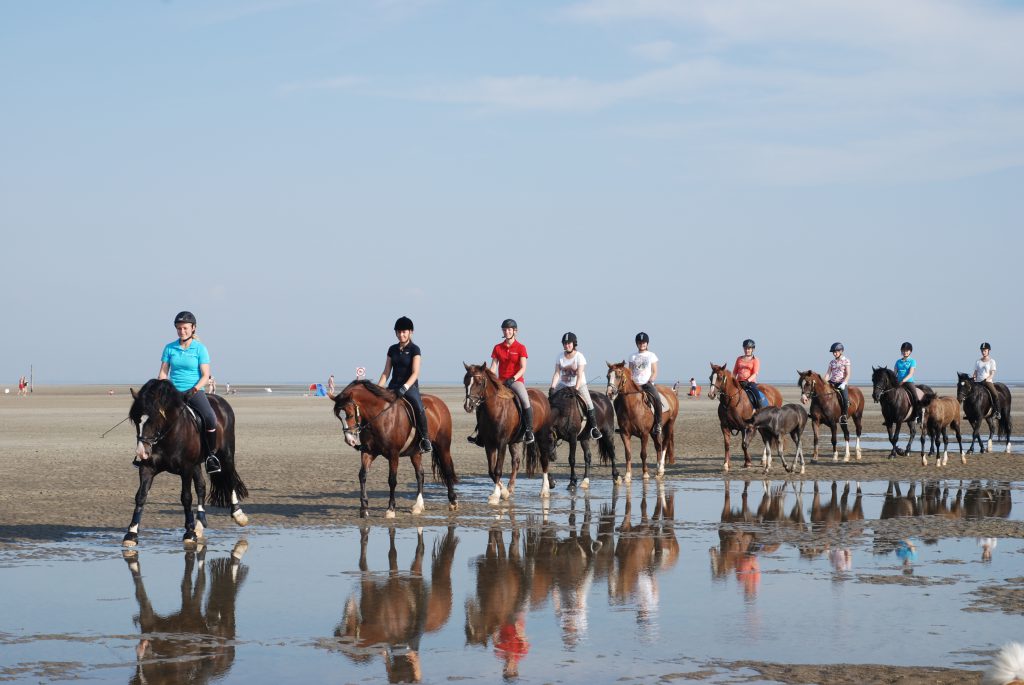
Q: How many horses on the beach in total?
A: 11